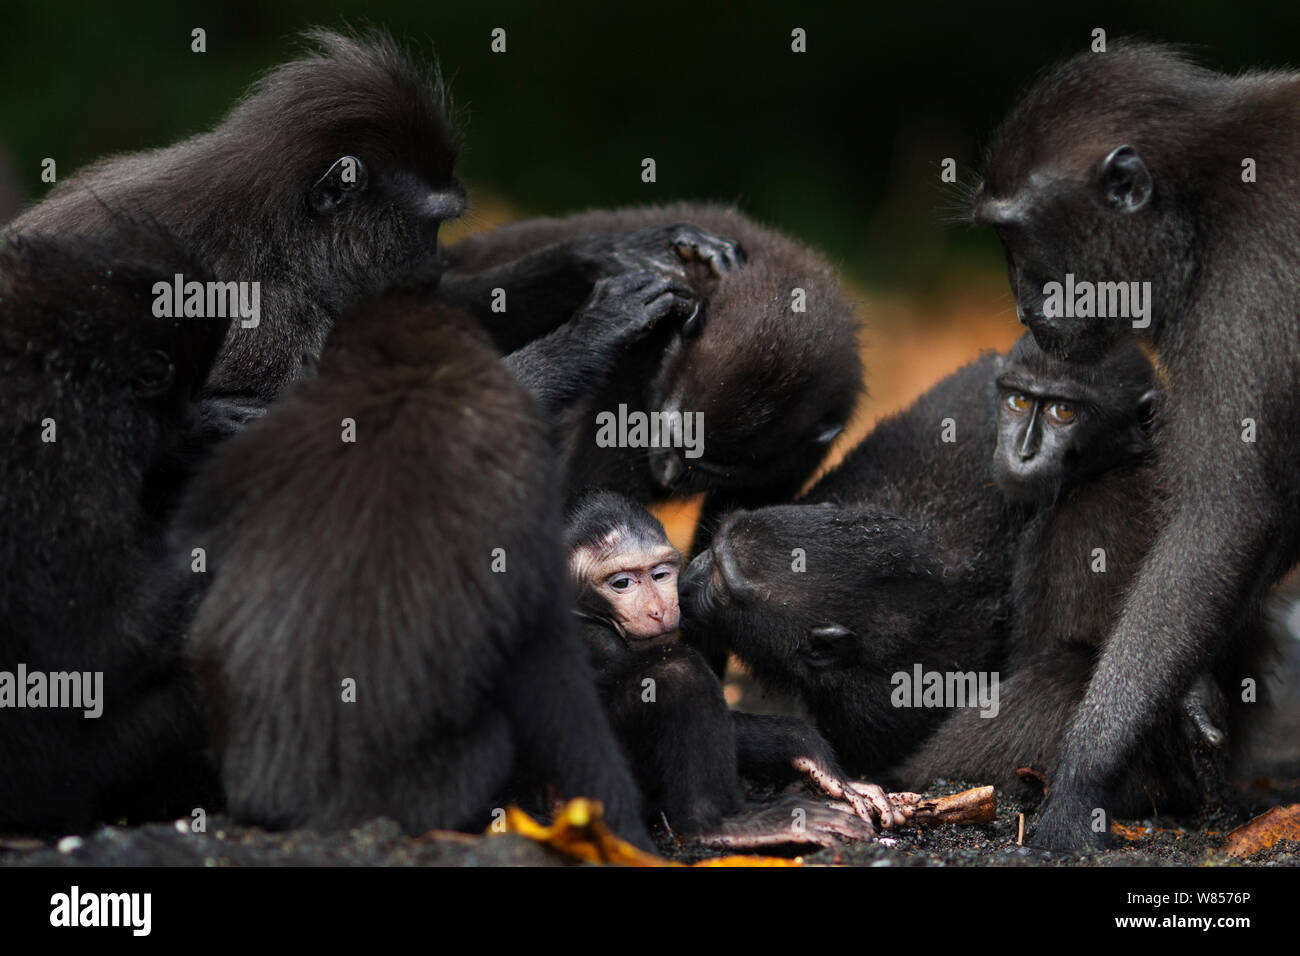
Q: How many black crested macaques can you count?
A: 8